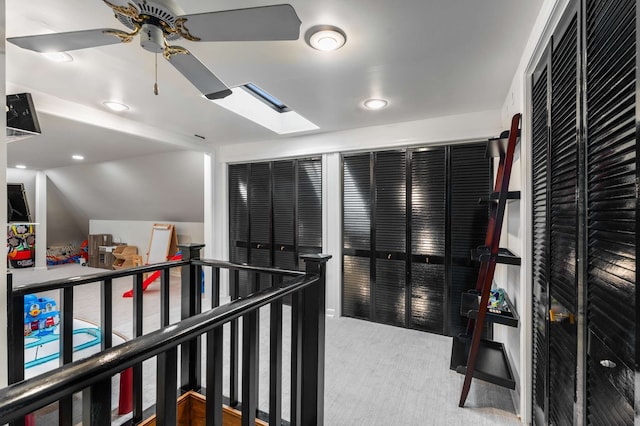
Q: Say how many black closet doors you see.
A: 11